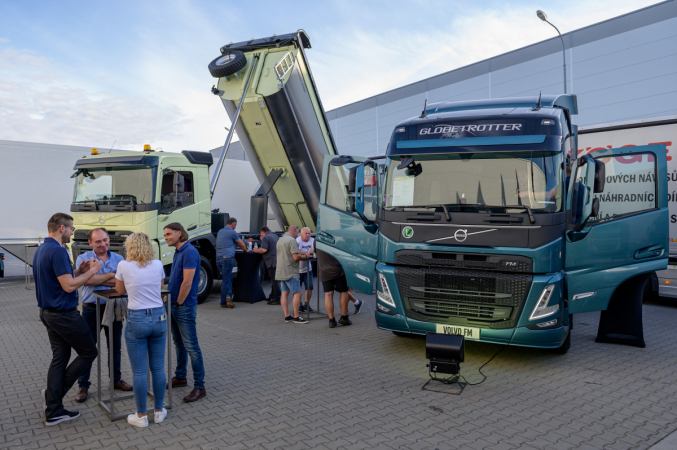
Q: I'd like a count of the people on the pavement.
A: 10